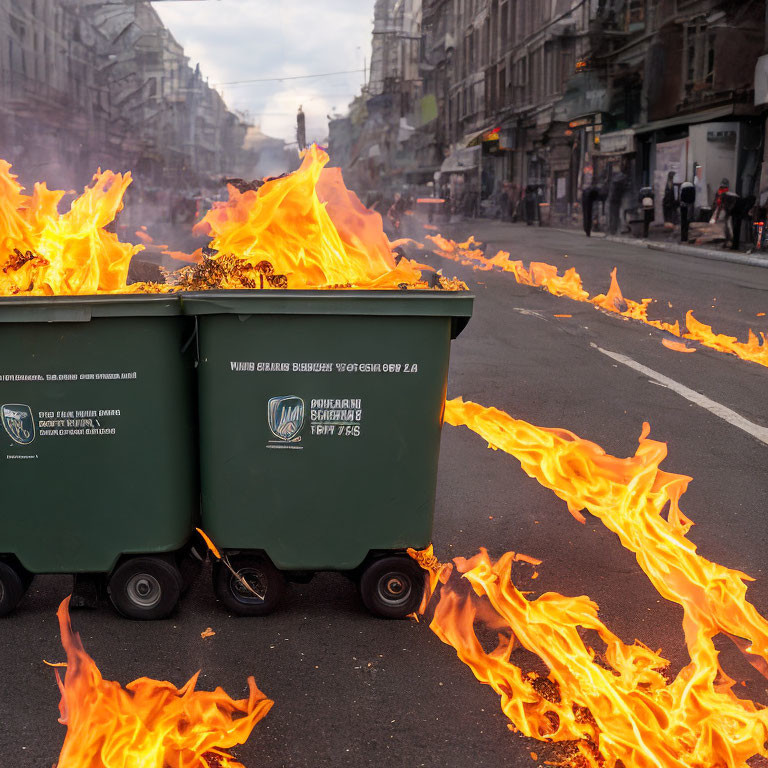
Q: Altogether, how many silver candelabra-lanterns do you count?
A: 0